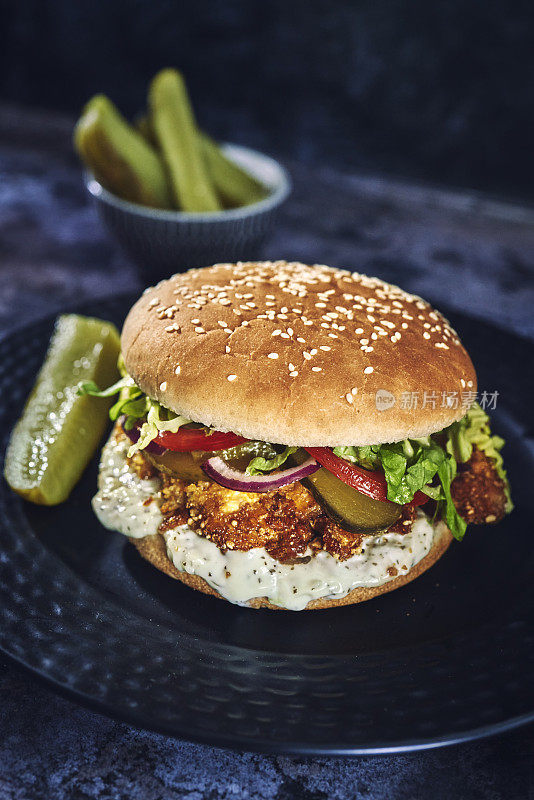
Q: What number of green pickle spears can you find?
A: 4